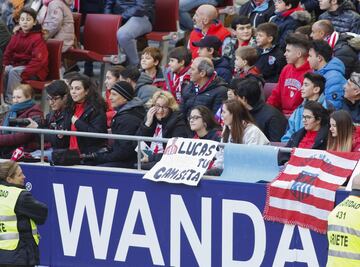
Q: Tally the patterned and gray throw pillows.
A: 0